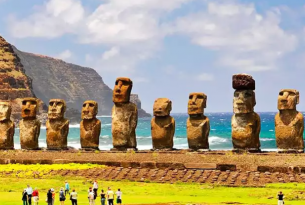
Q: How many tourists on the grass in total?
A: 14